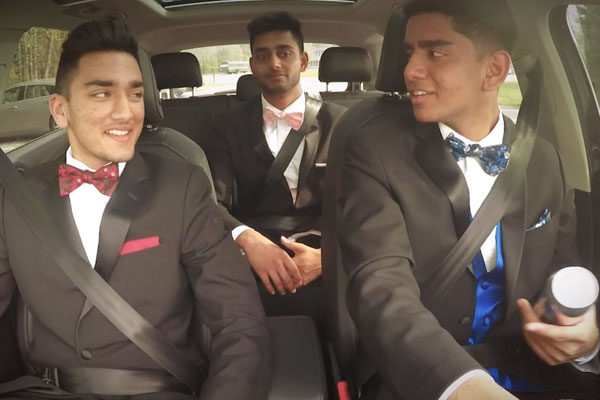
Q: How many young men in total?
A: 3